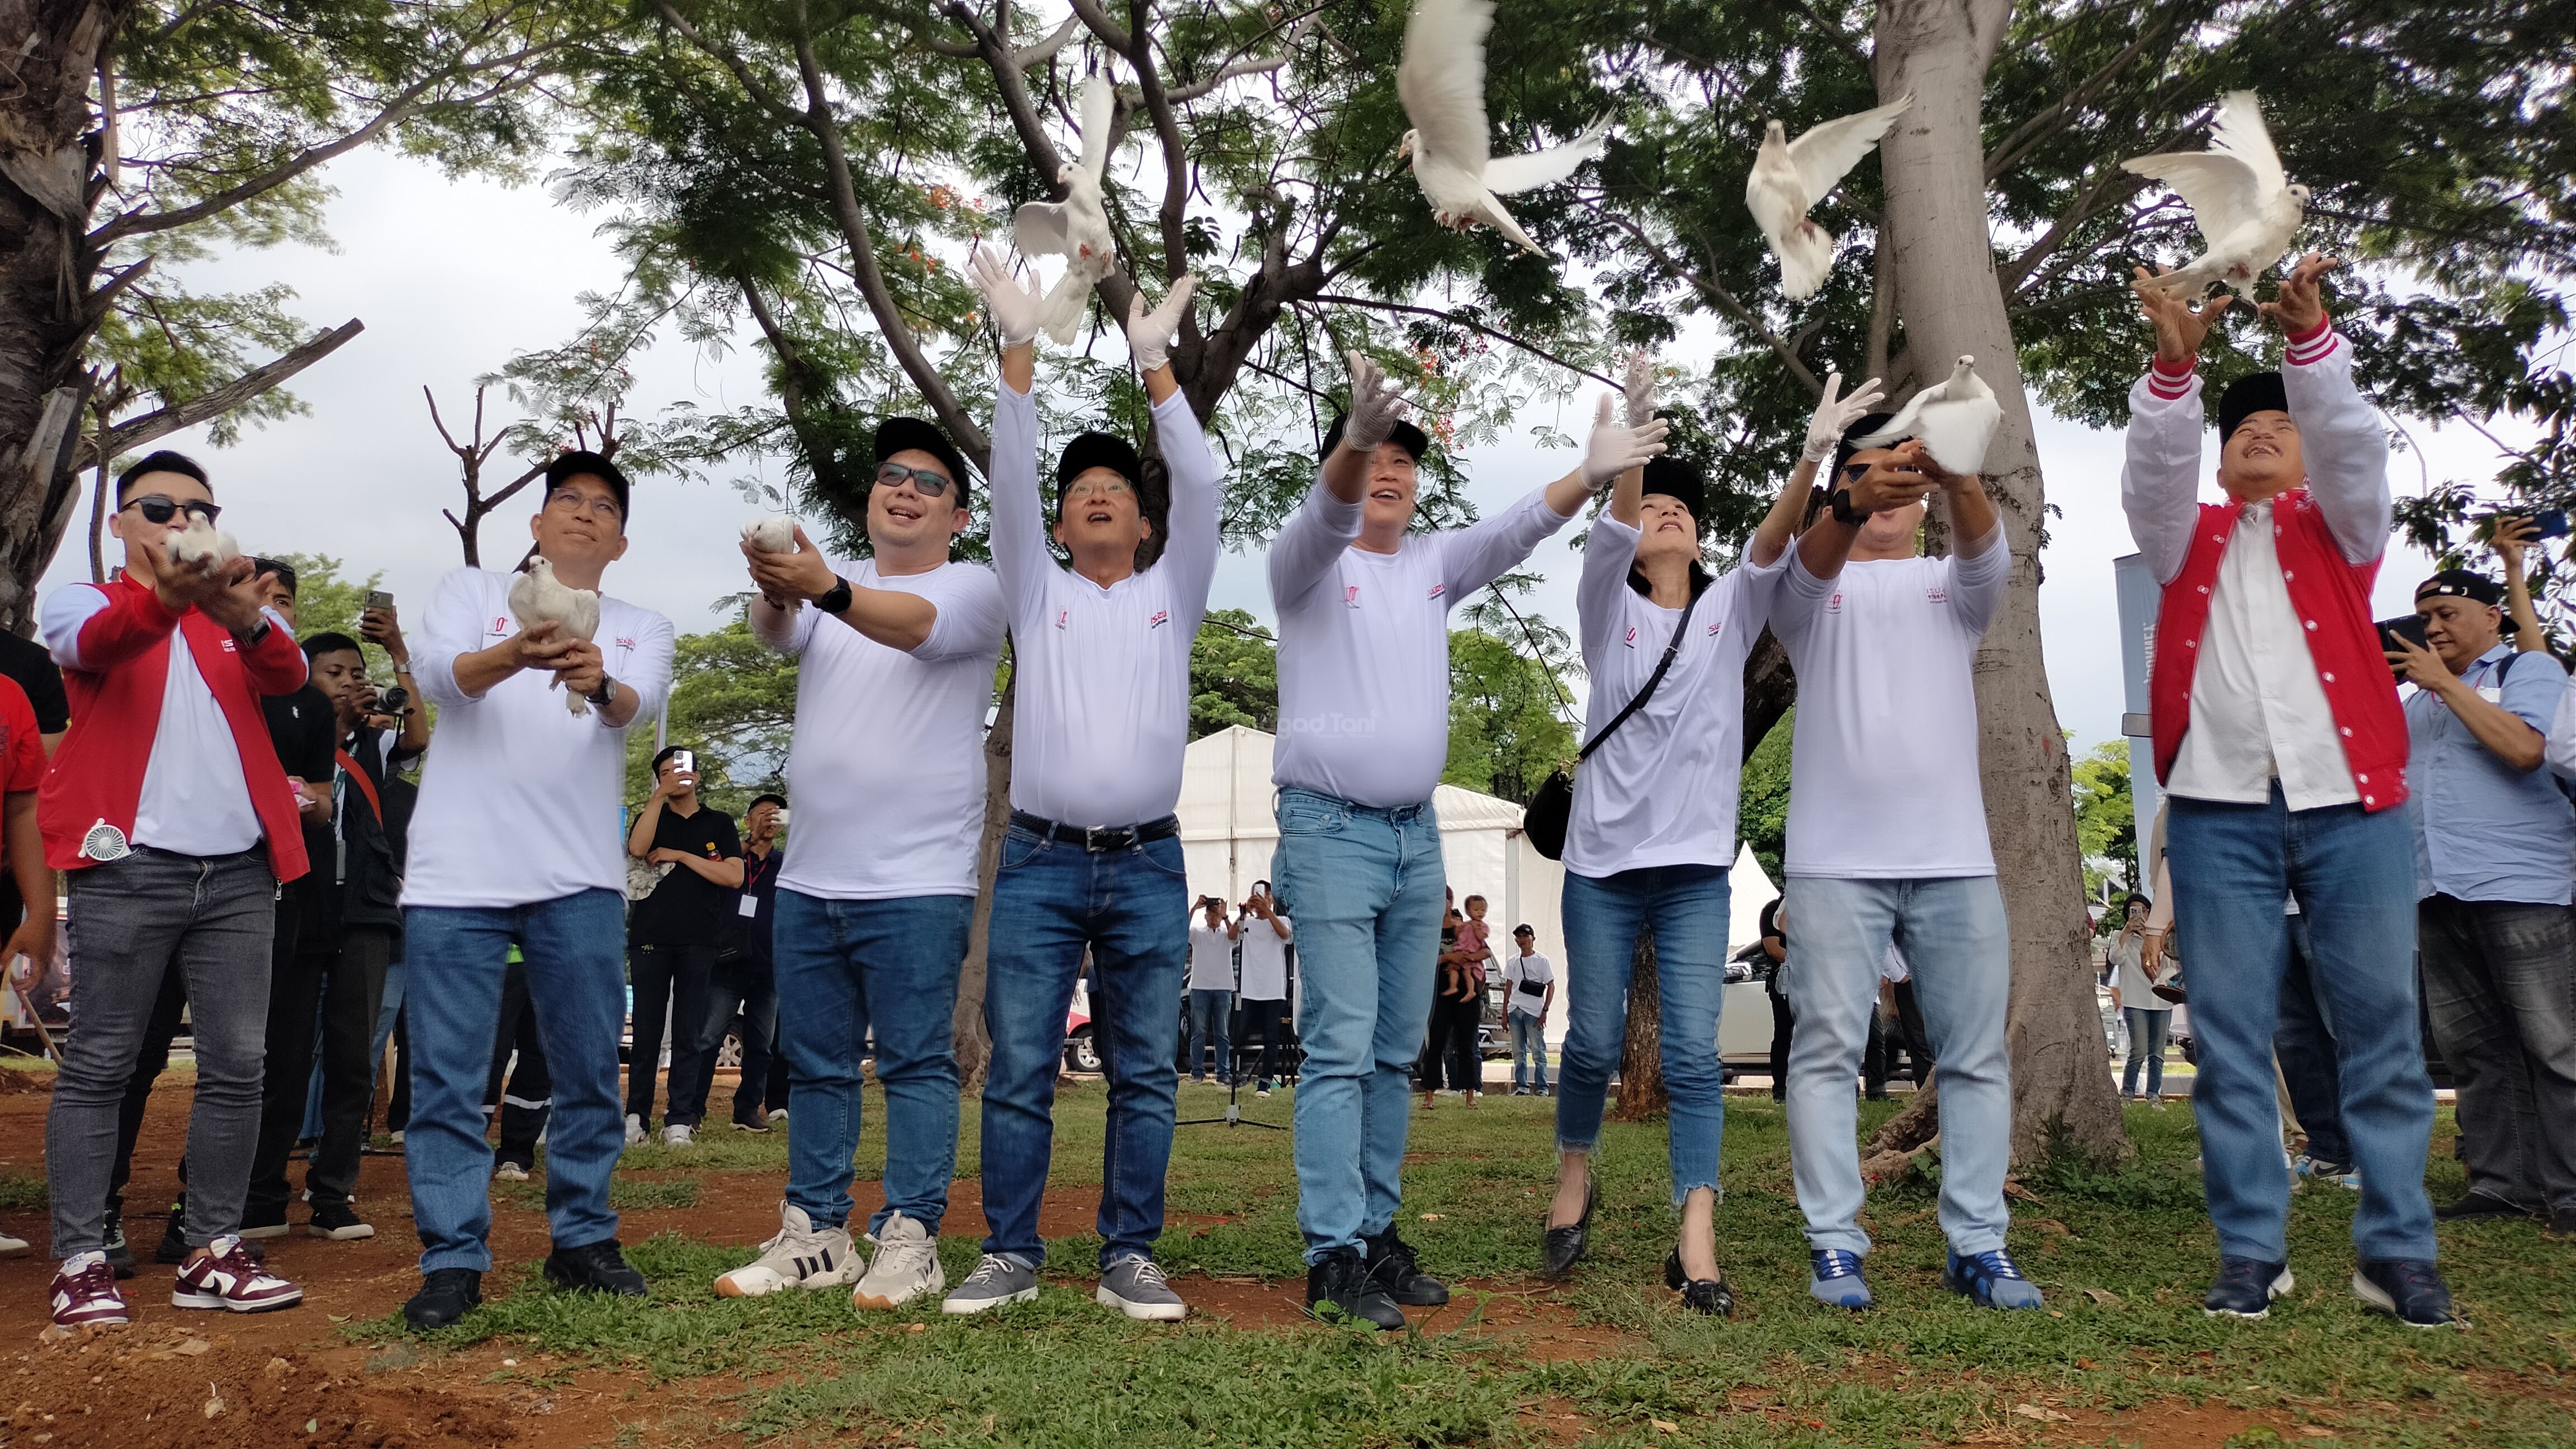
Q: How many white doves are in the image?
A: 8